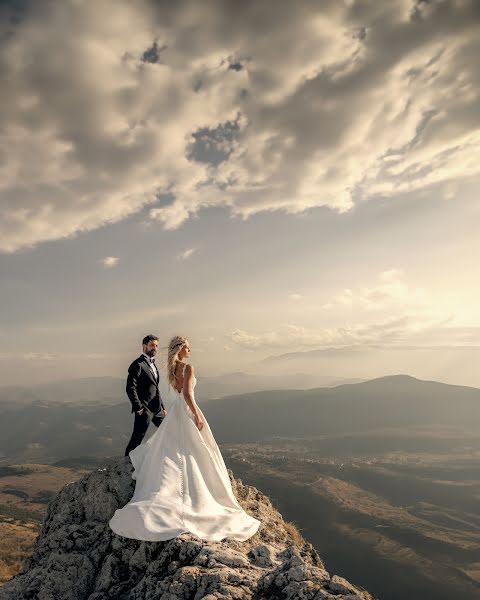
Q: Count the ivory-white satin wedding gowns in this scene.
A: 1